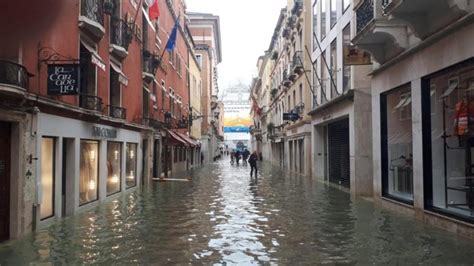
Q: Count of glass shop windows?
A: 6